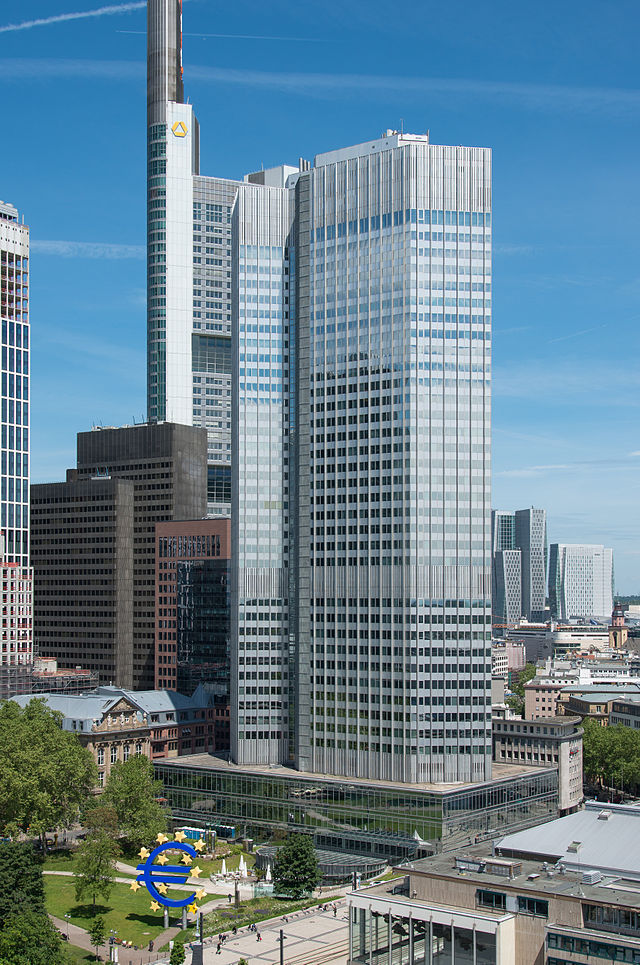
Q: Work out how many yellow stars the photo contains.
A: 12